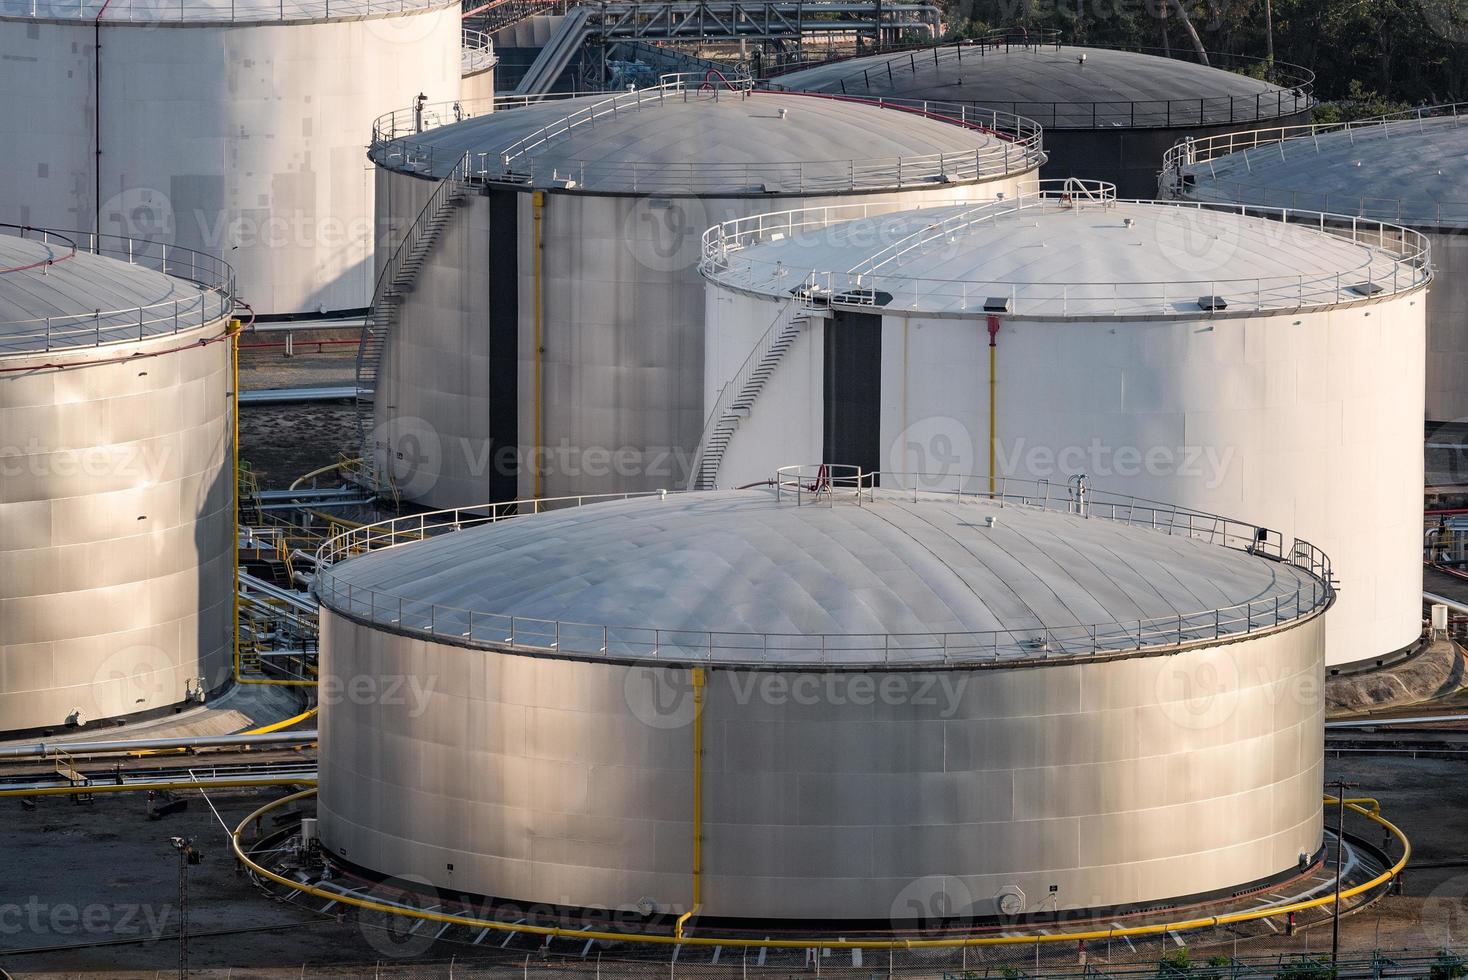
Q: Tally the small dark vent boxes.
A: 3